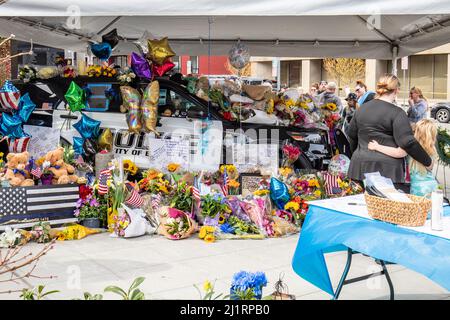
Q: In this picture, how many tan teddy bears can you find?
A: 2